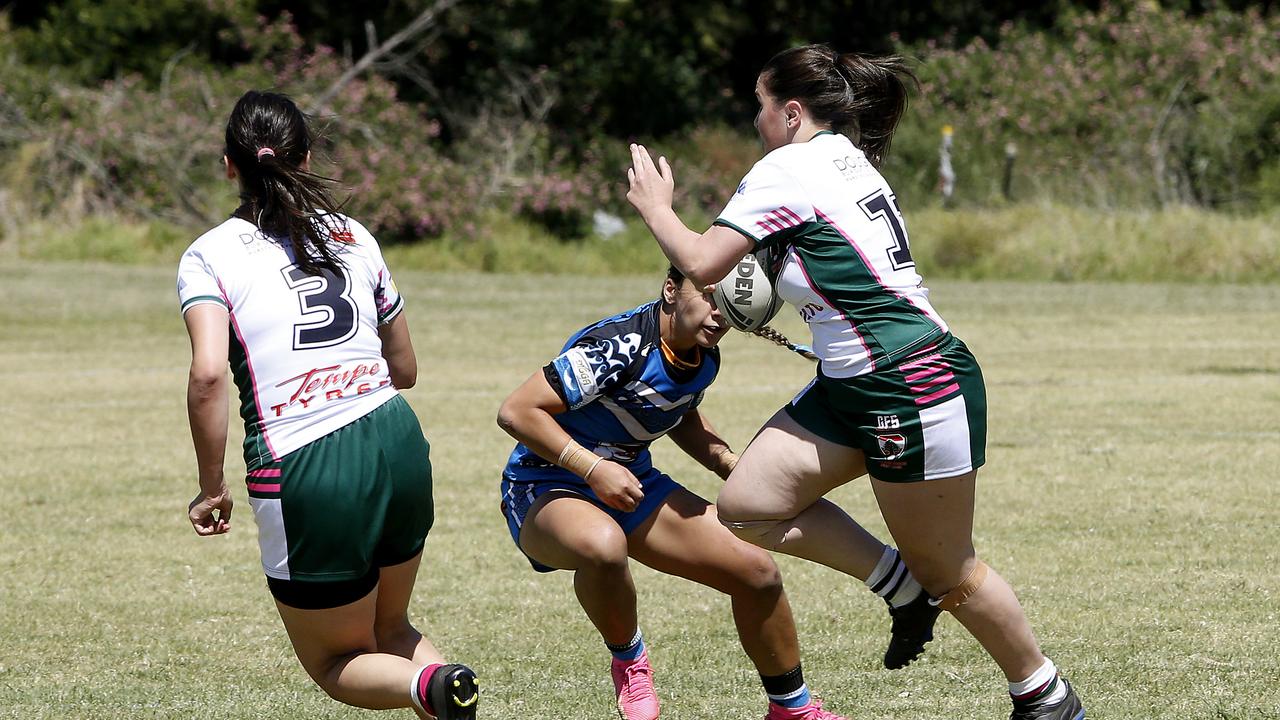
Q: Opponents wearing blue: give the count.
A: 1